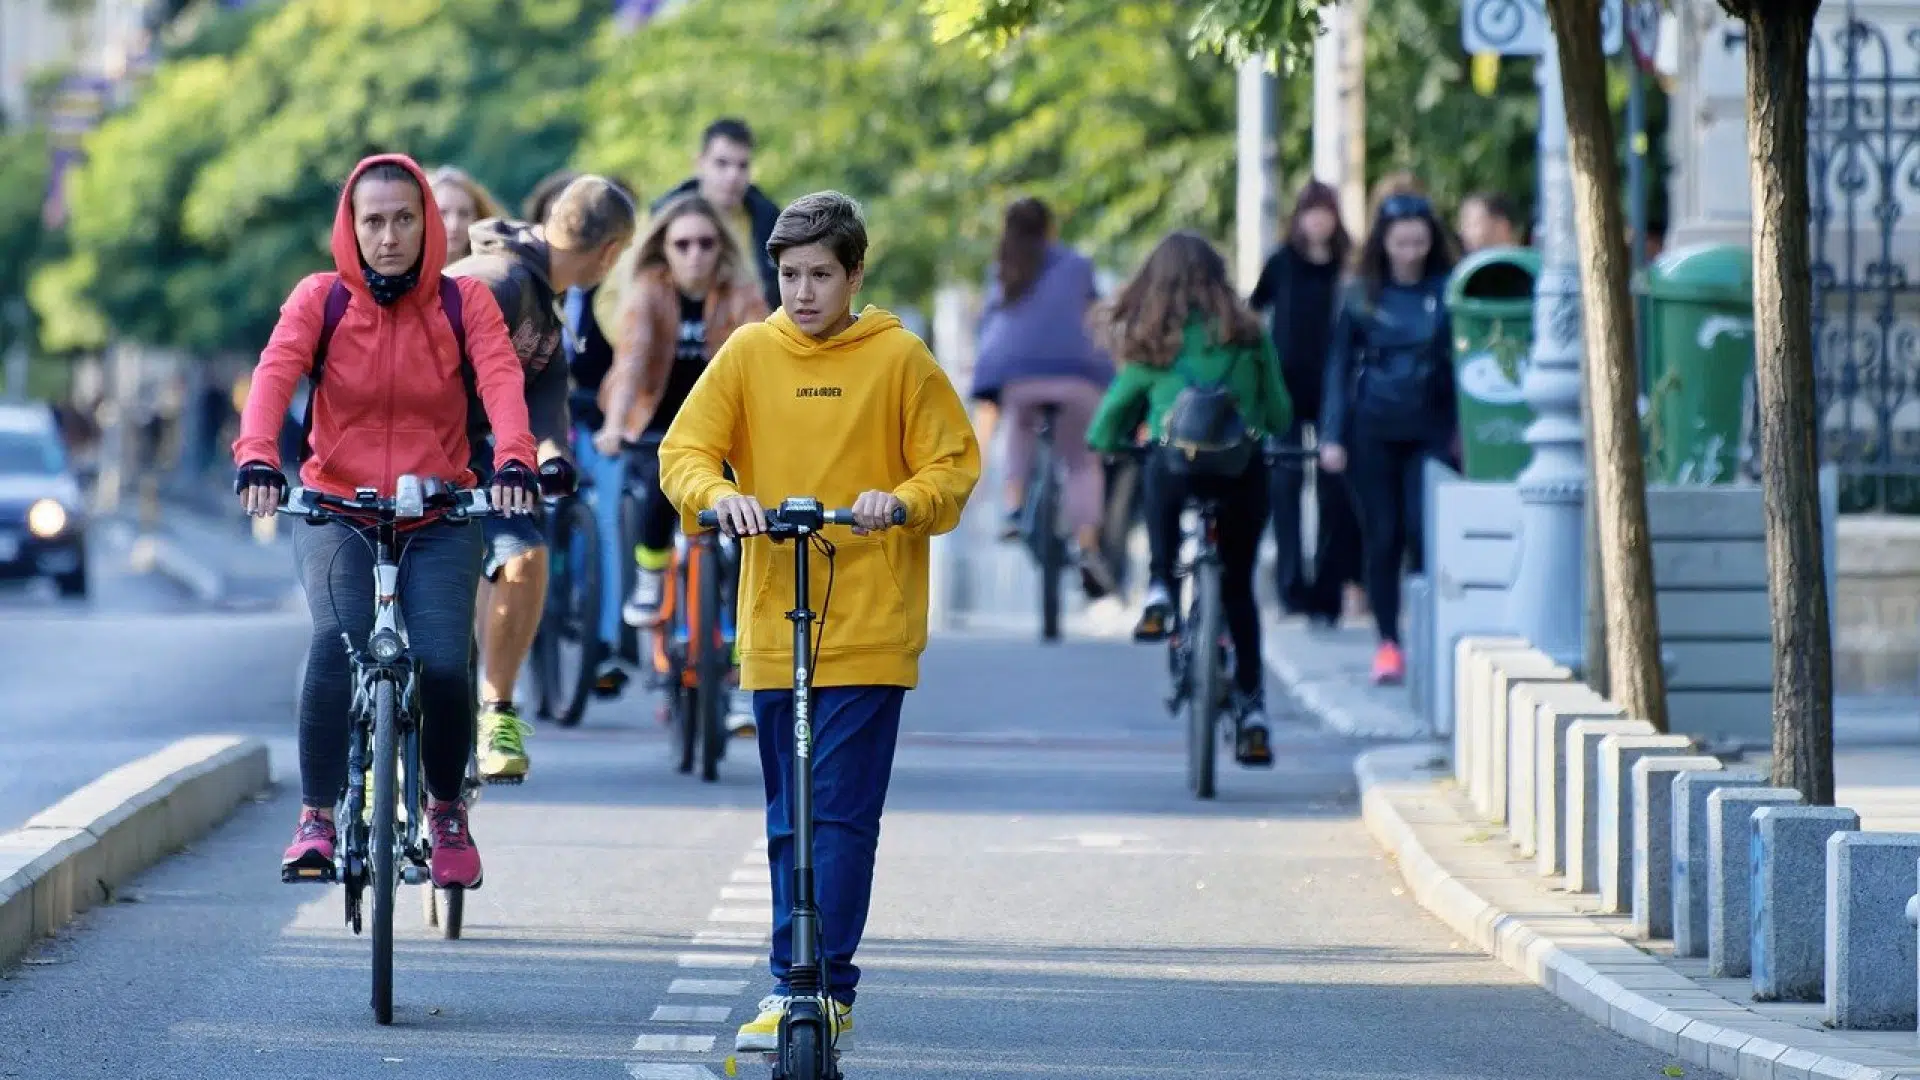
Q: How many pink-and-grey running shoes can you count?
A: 2